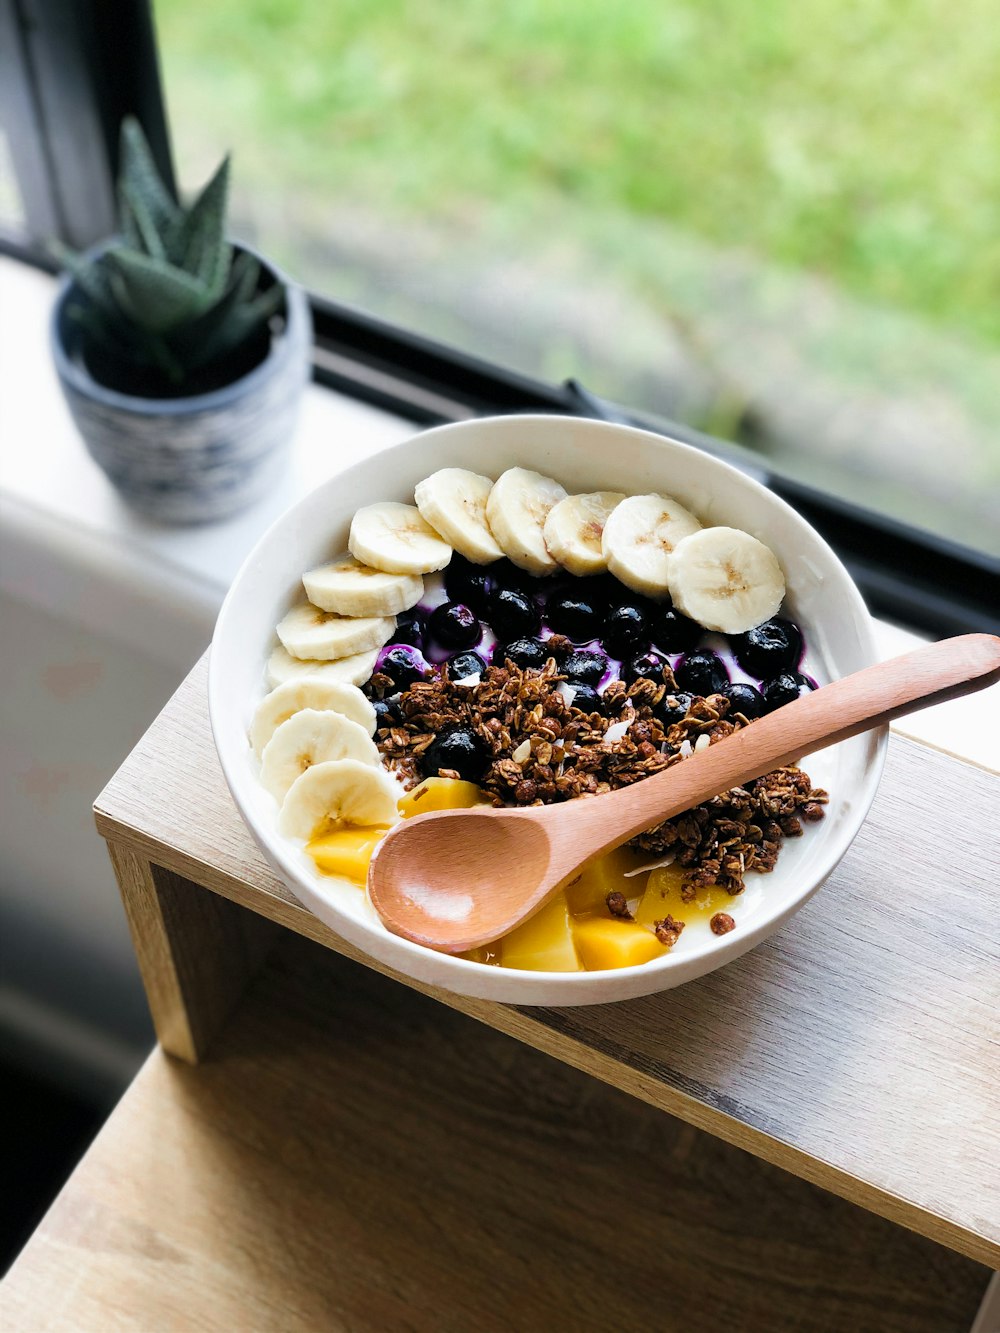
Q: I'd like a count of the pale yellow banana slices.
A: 12